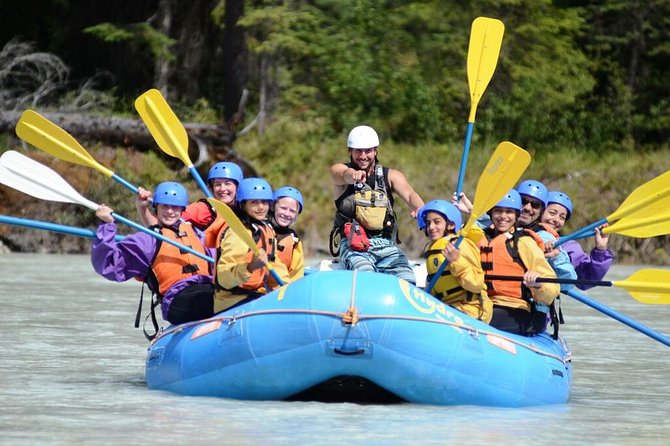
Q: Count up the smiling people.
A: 9